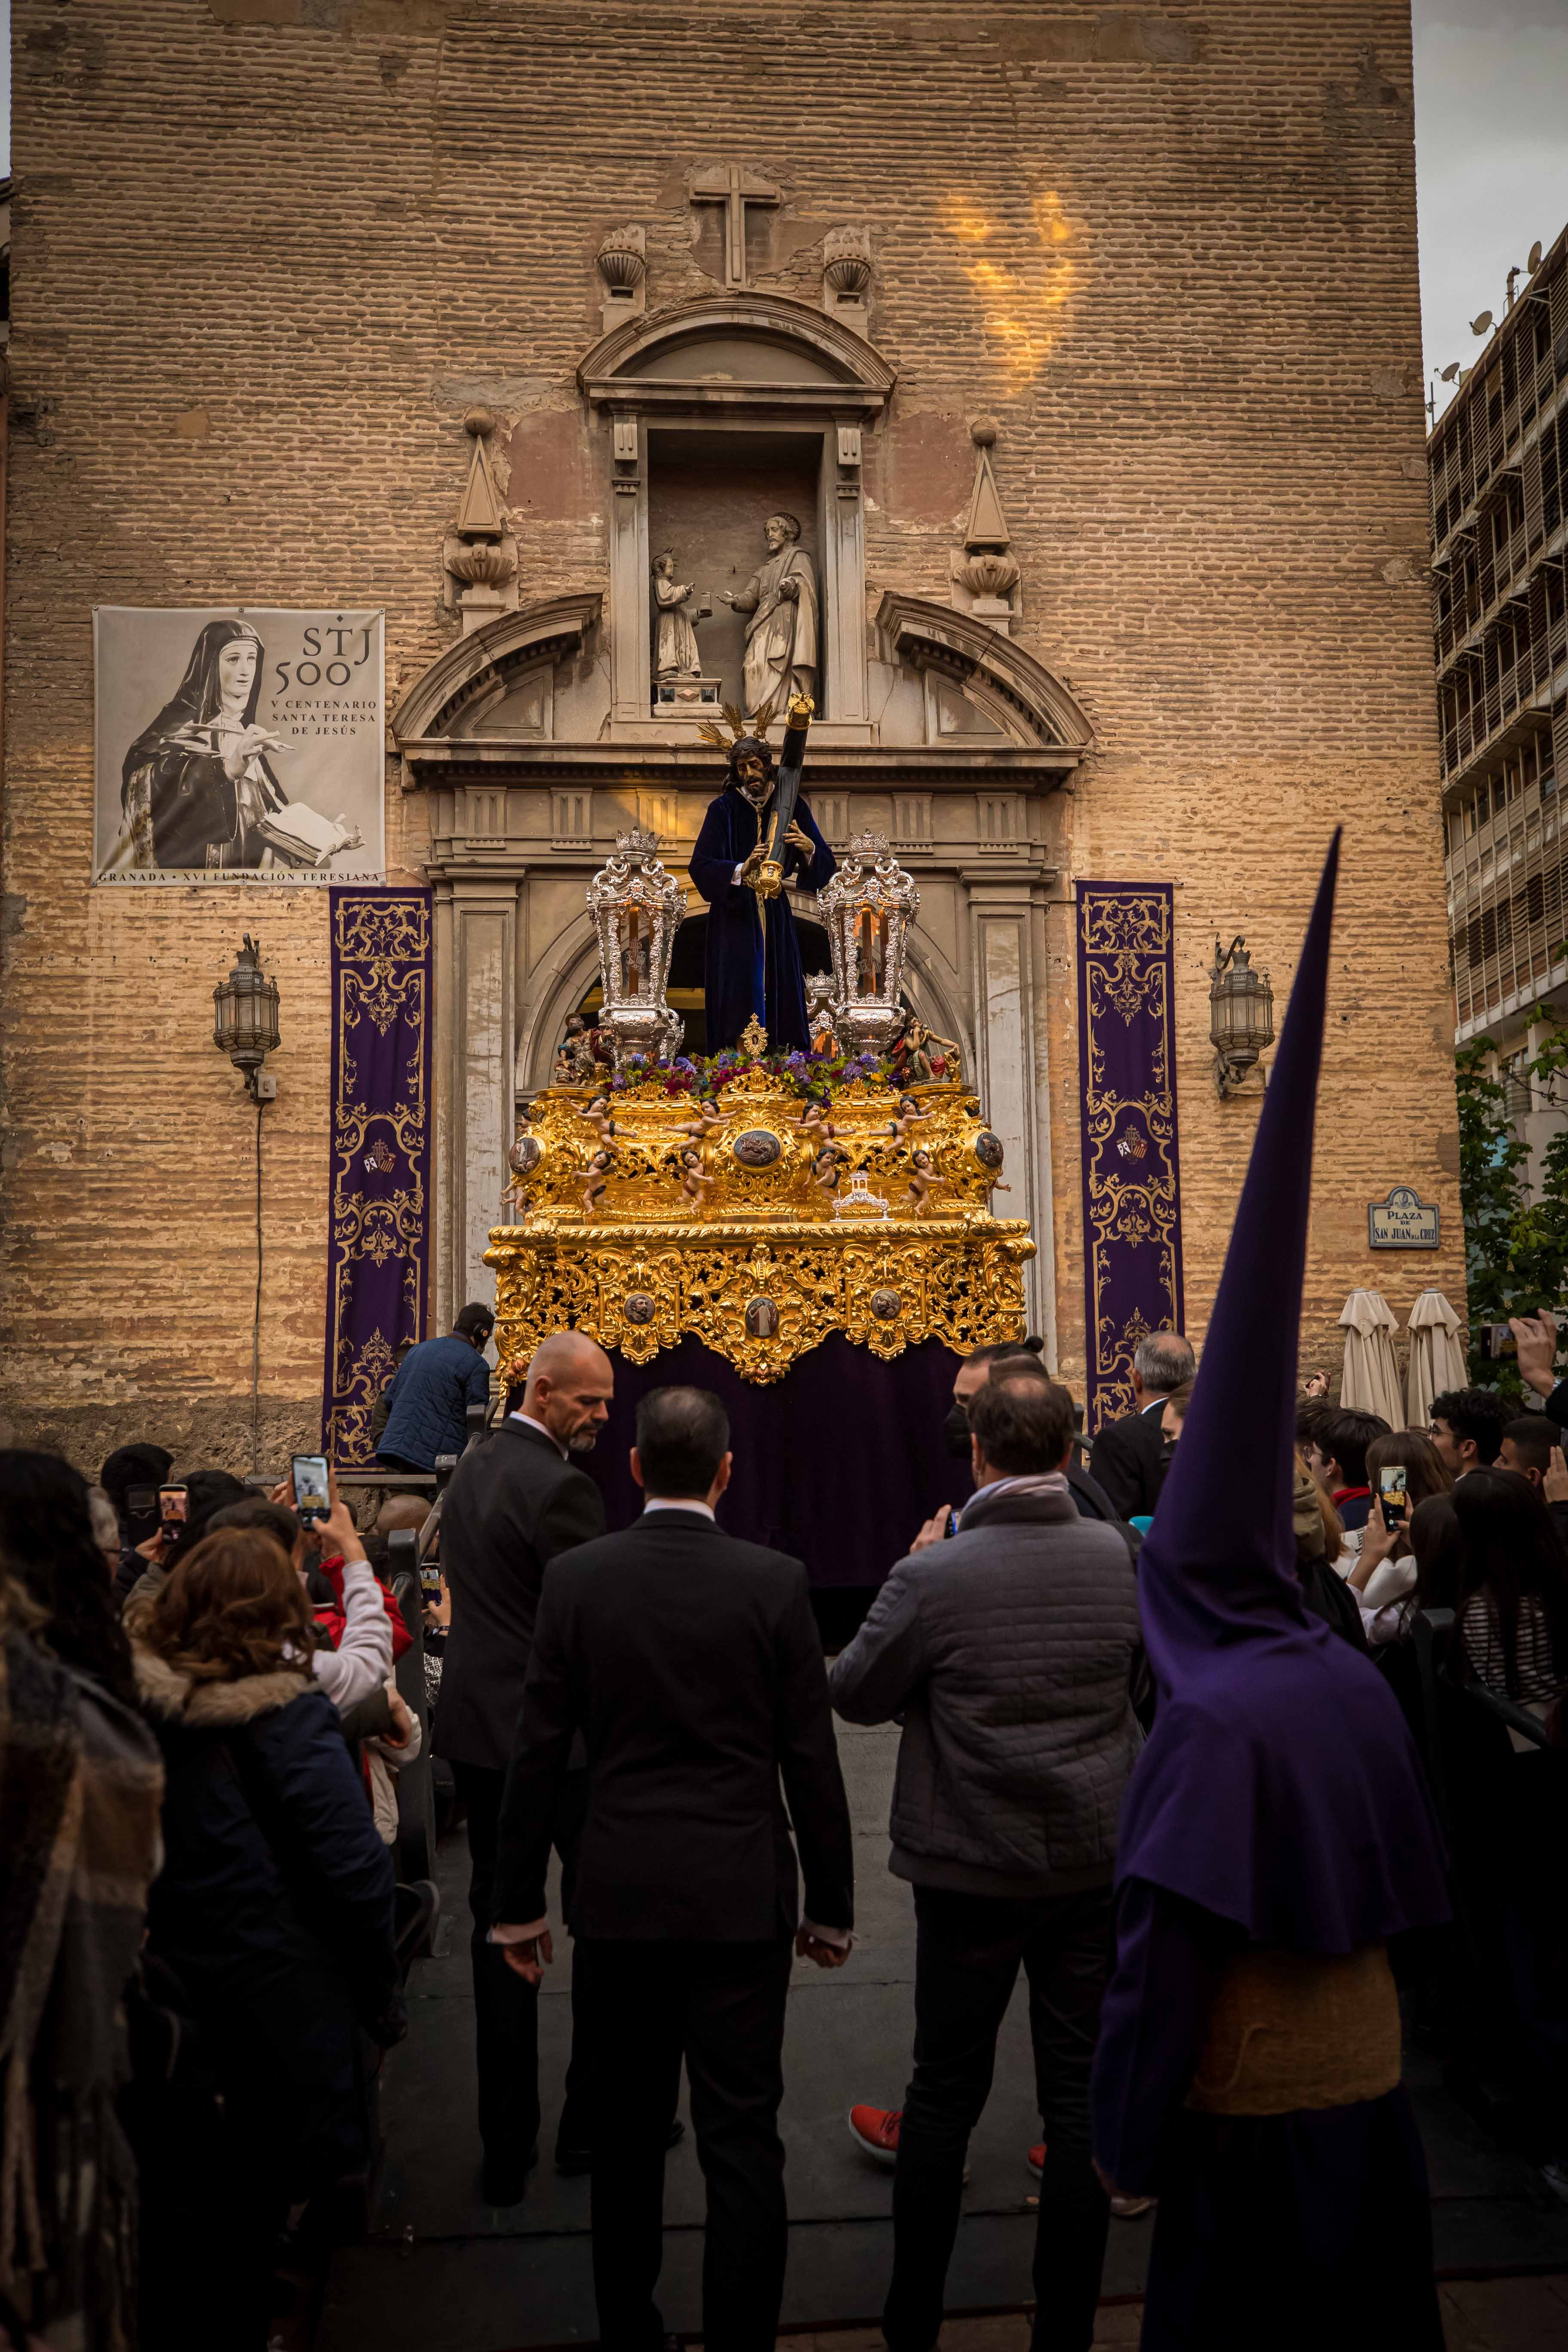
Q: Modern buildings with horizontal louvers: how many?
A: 1